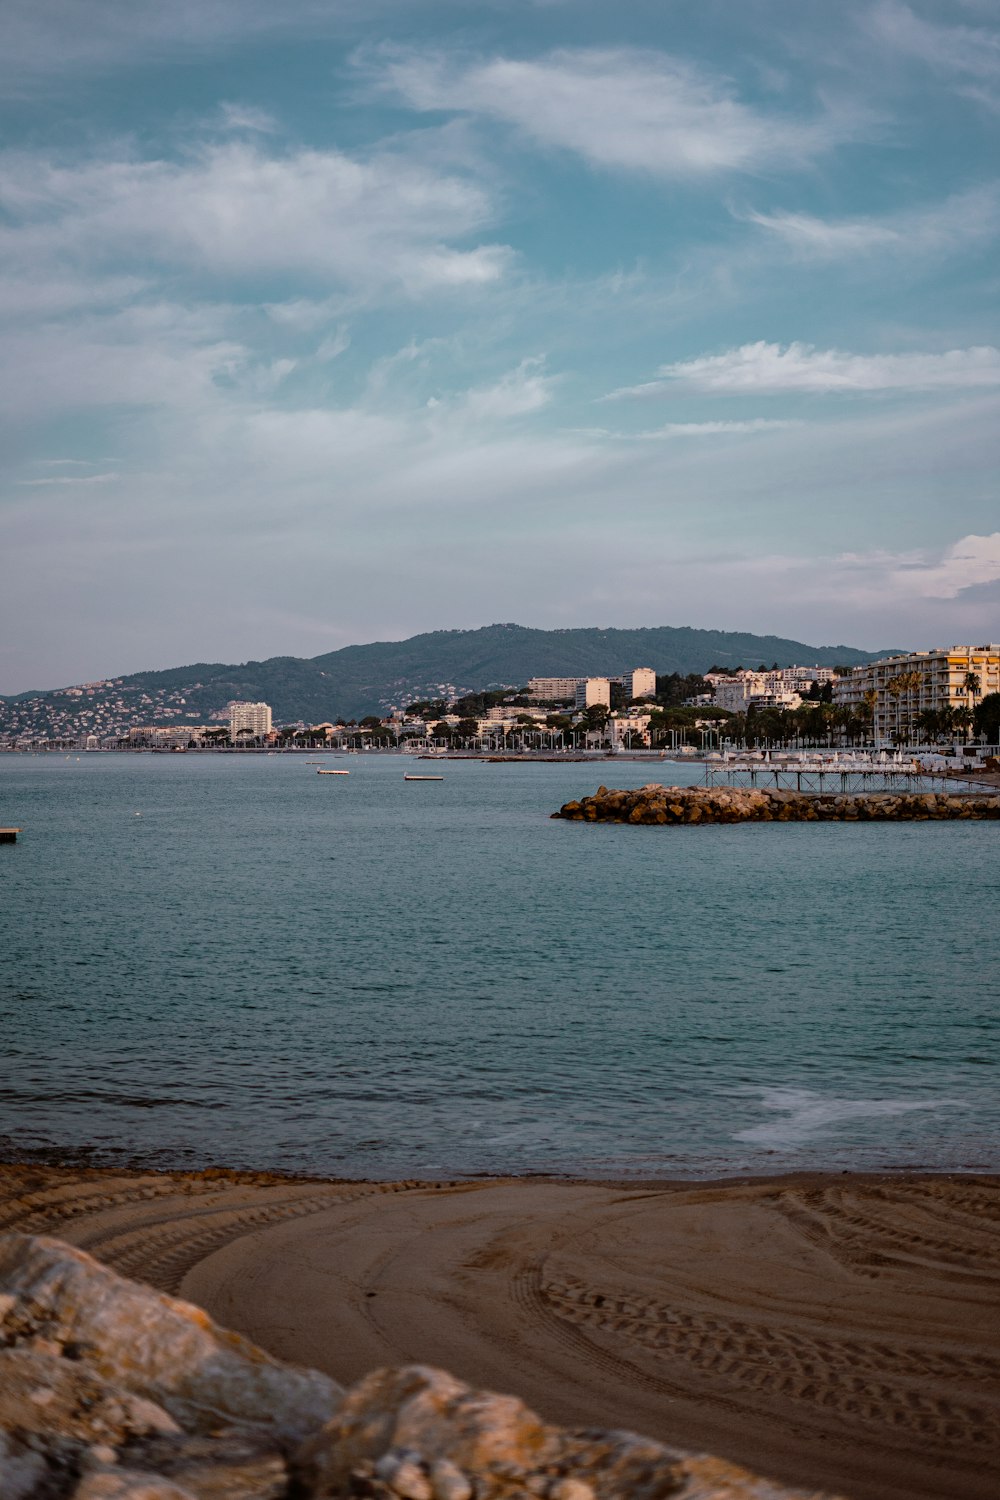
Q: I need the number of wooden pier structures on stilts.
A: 1